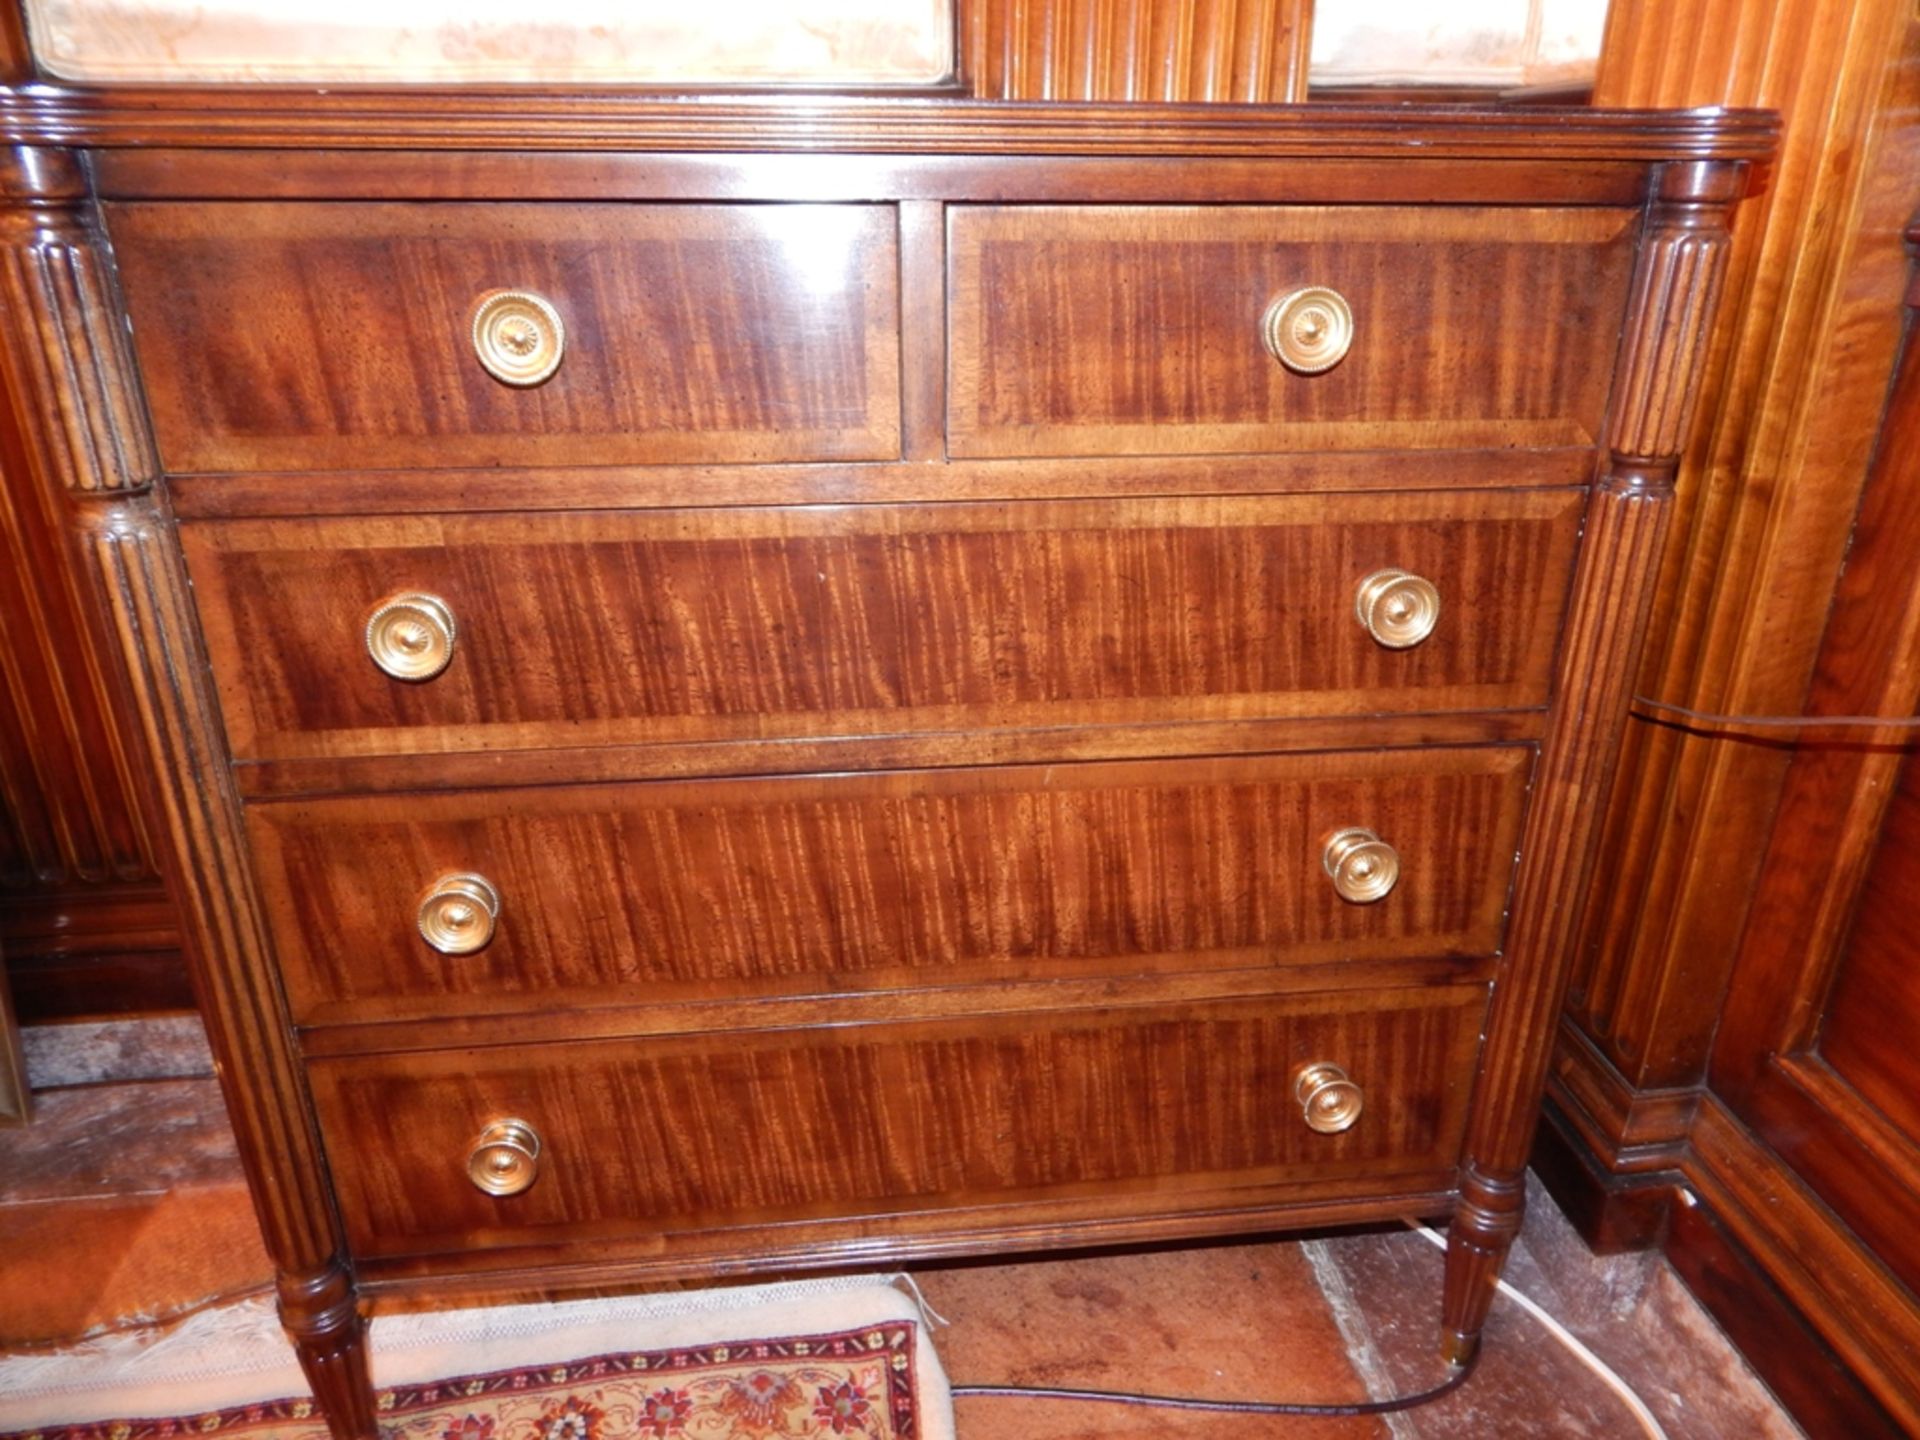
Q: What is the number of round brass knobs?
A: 8